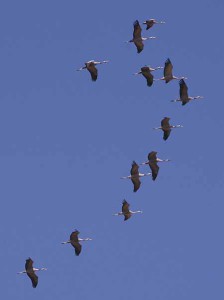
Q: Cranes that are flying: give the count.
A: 12